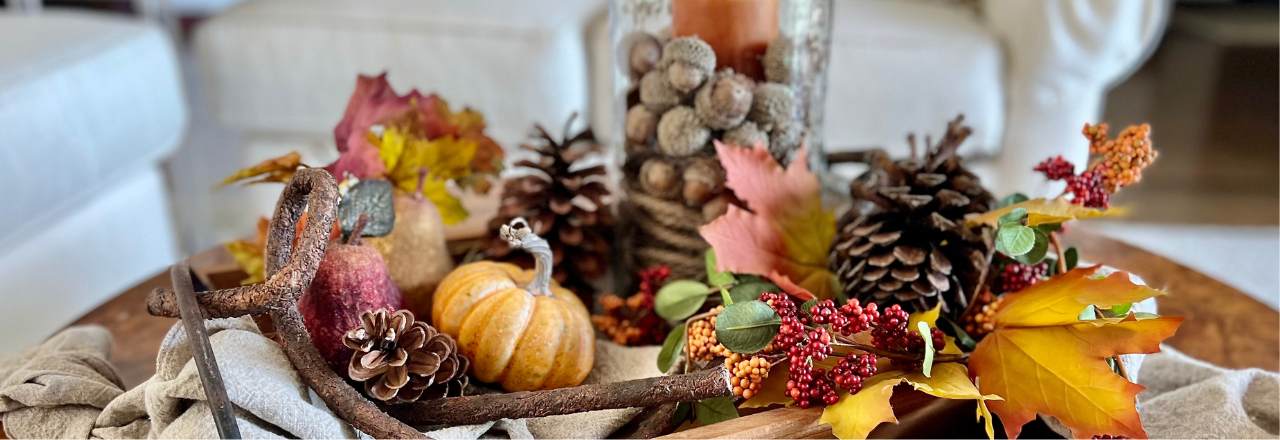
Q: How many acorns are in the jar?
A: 13